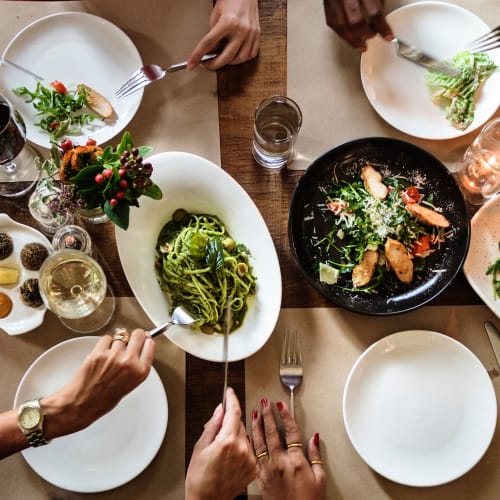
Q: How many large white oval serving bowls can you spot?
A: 1